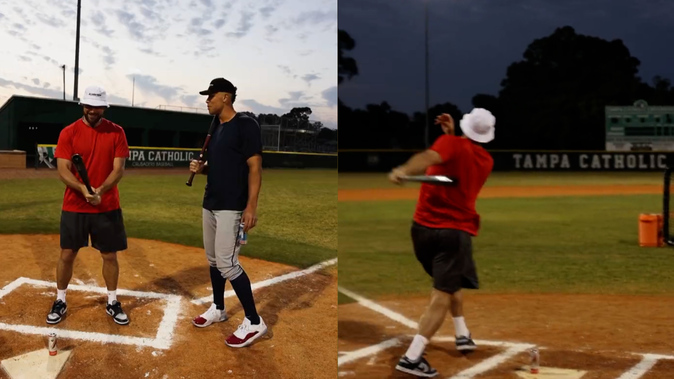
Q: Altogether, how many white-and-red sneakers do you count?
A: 2